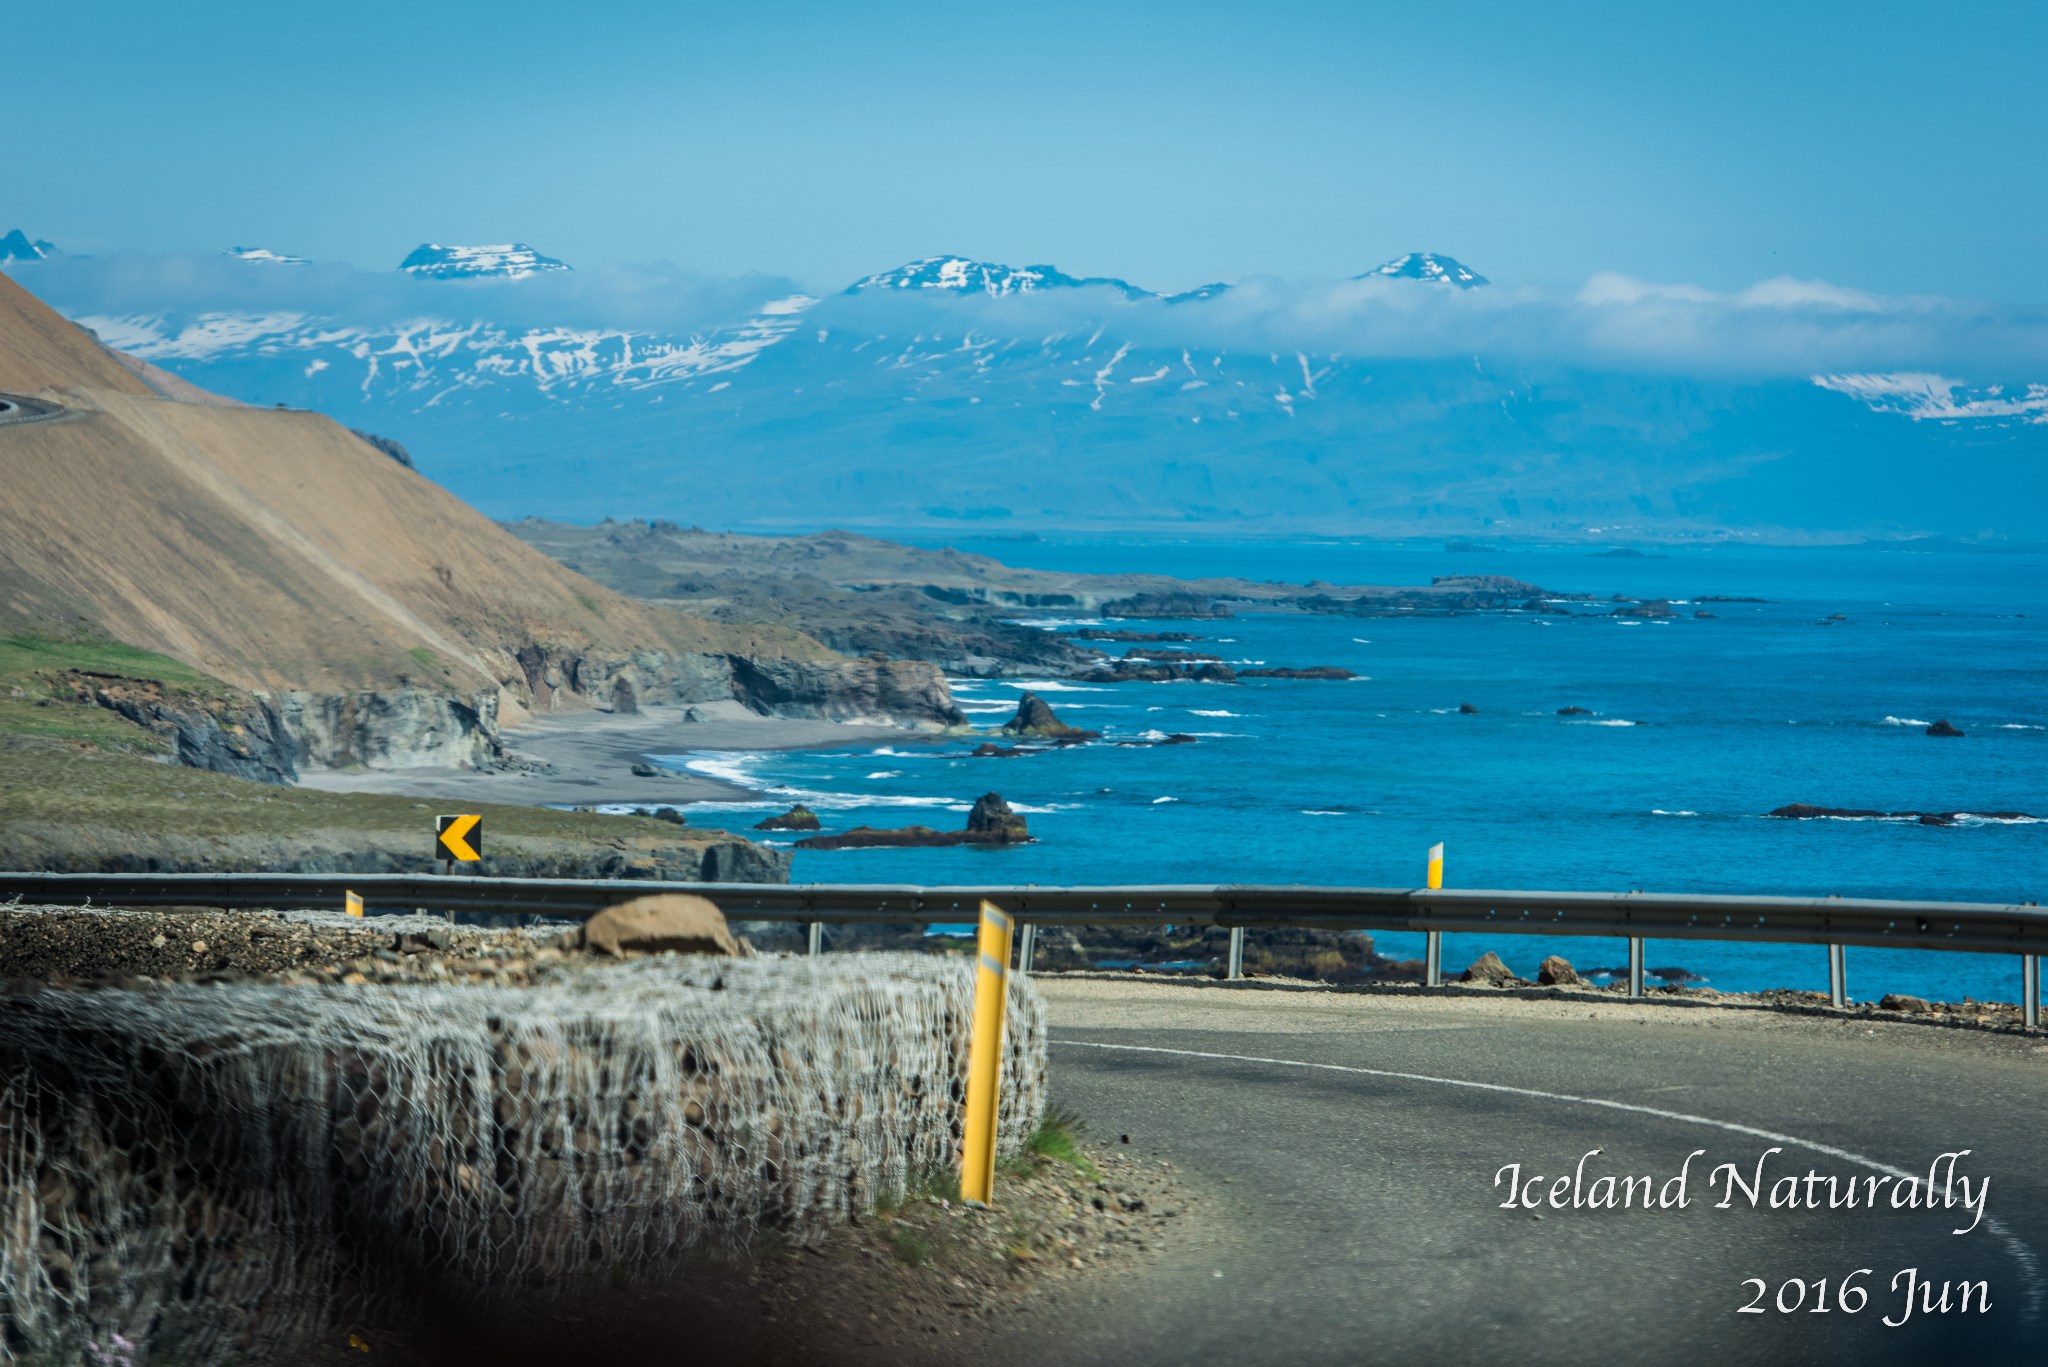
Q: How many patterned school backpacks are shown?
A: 0